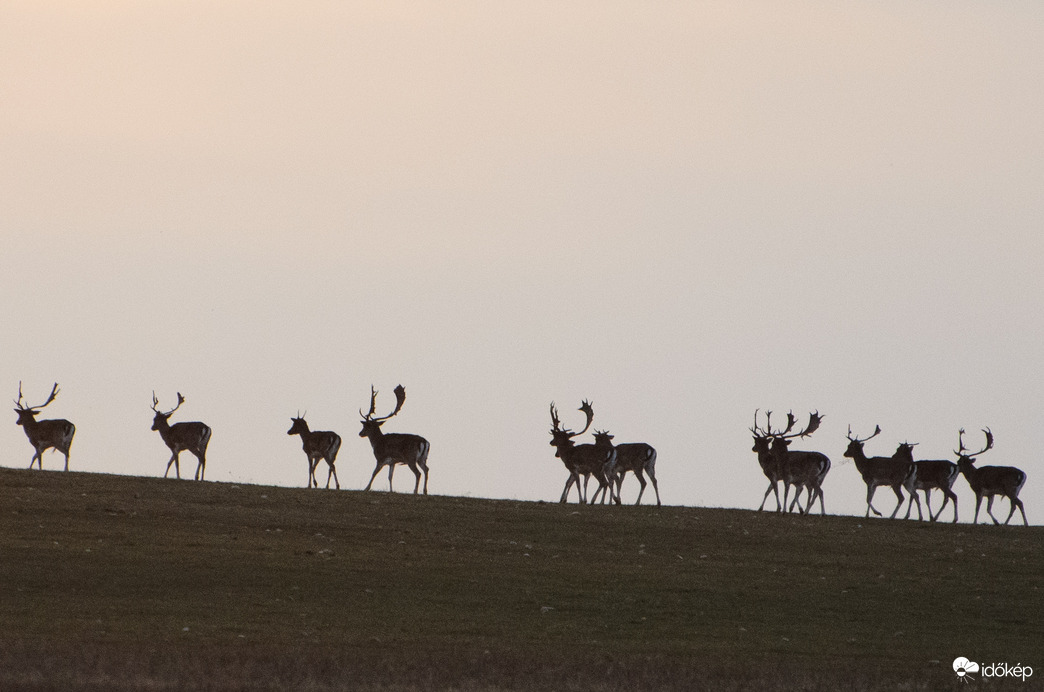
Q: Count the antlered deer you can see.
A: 11